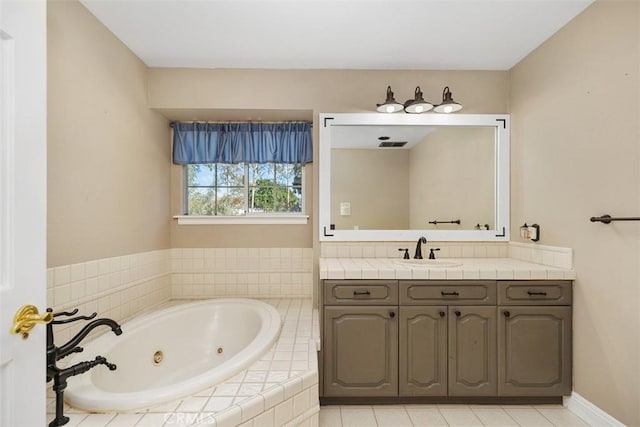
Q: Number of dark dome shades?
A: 3